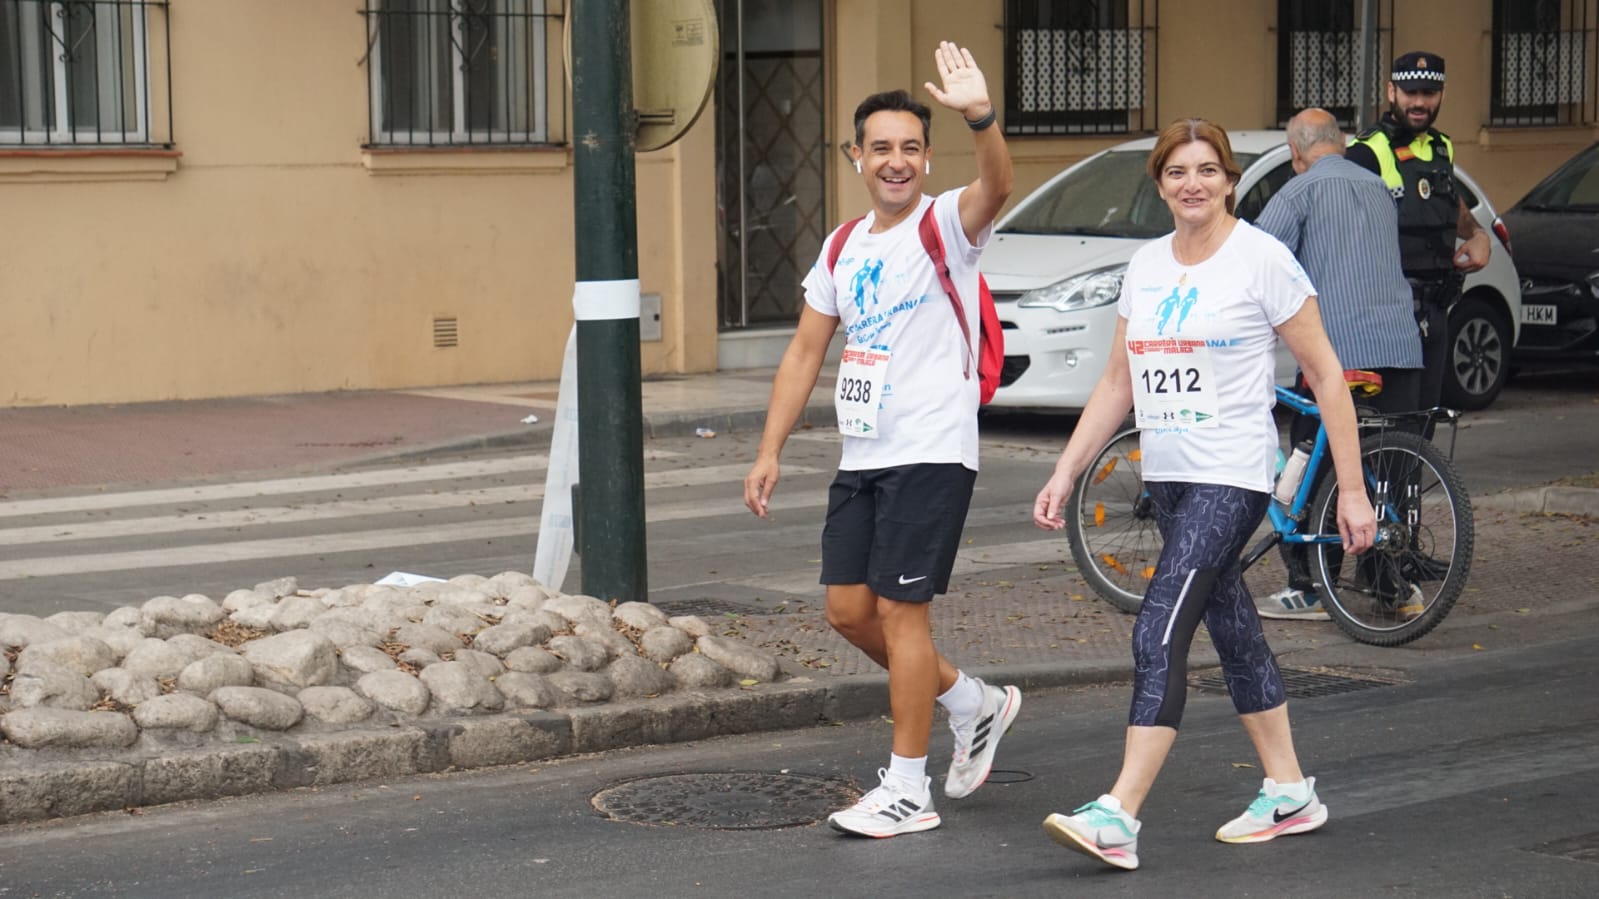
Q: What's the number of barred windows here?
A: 5